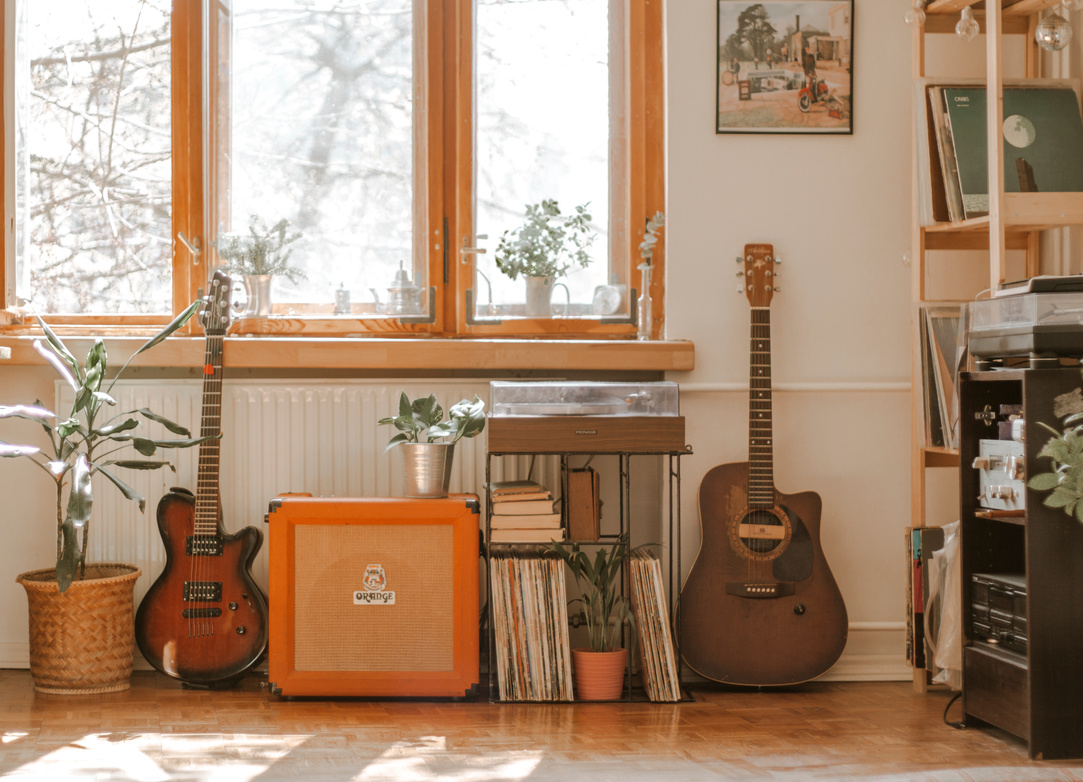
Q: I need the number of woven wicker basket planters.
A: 1